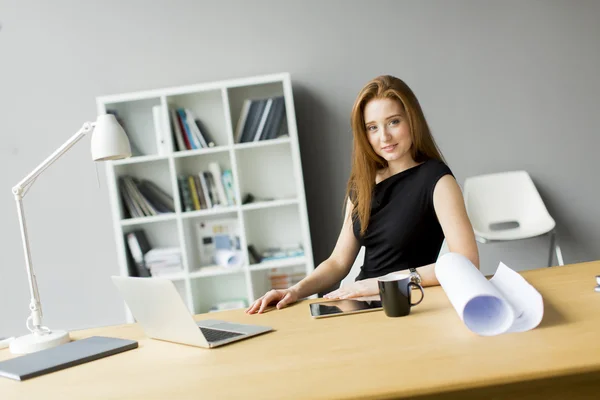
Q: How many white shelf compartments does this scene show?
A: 12